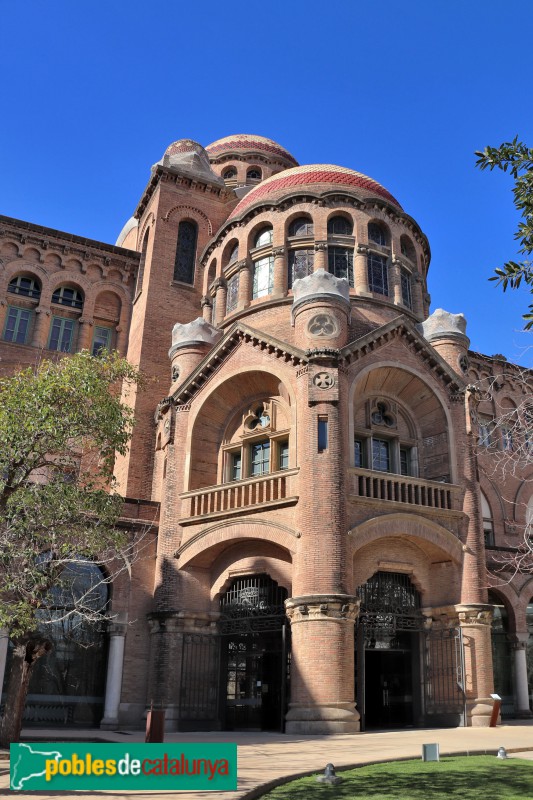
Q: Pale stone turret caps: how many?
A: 3